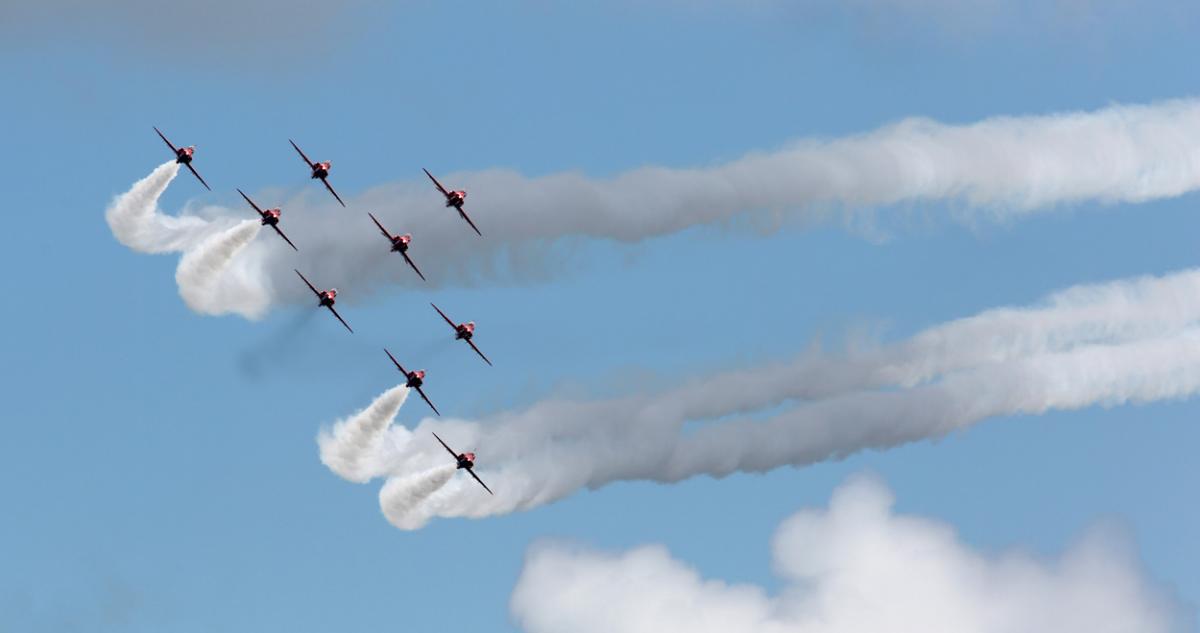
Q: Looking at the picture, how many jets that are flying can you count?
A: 9